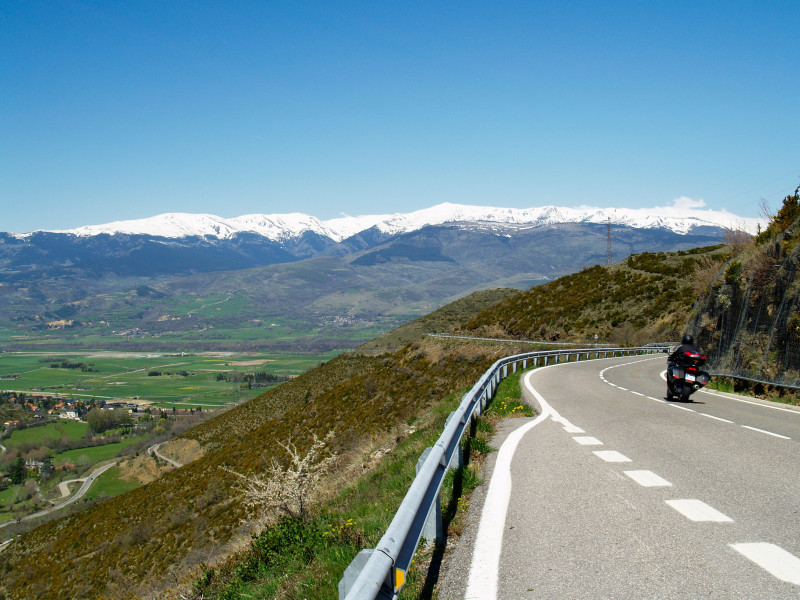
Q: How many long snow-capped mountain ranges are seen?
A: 1